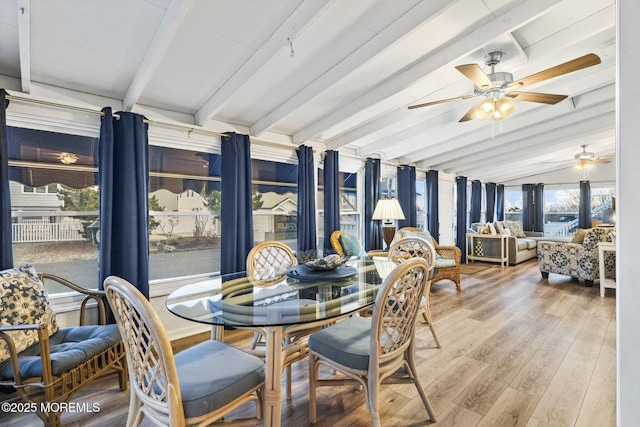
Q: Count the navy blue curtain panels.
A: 15